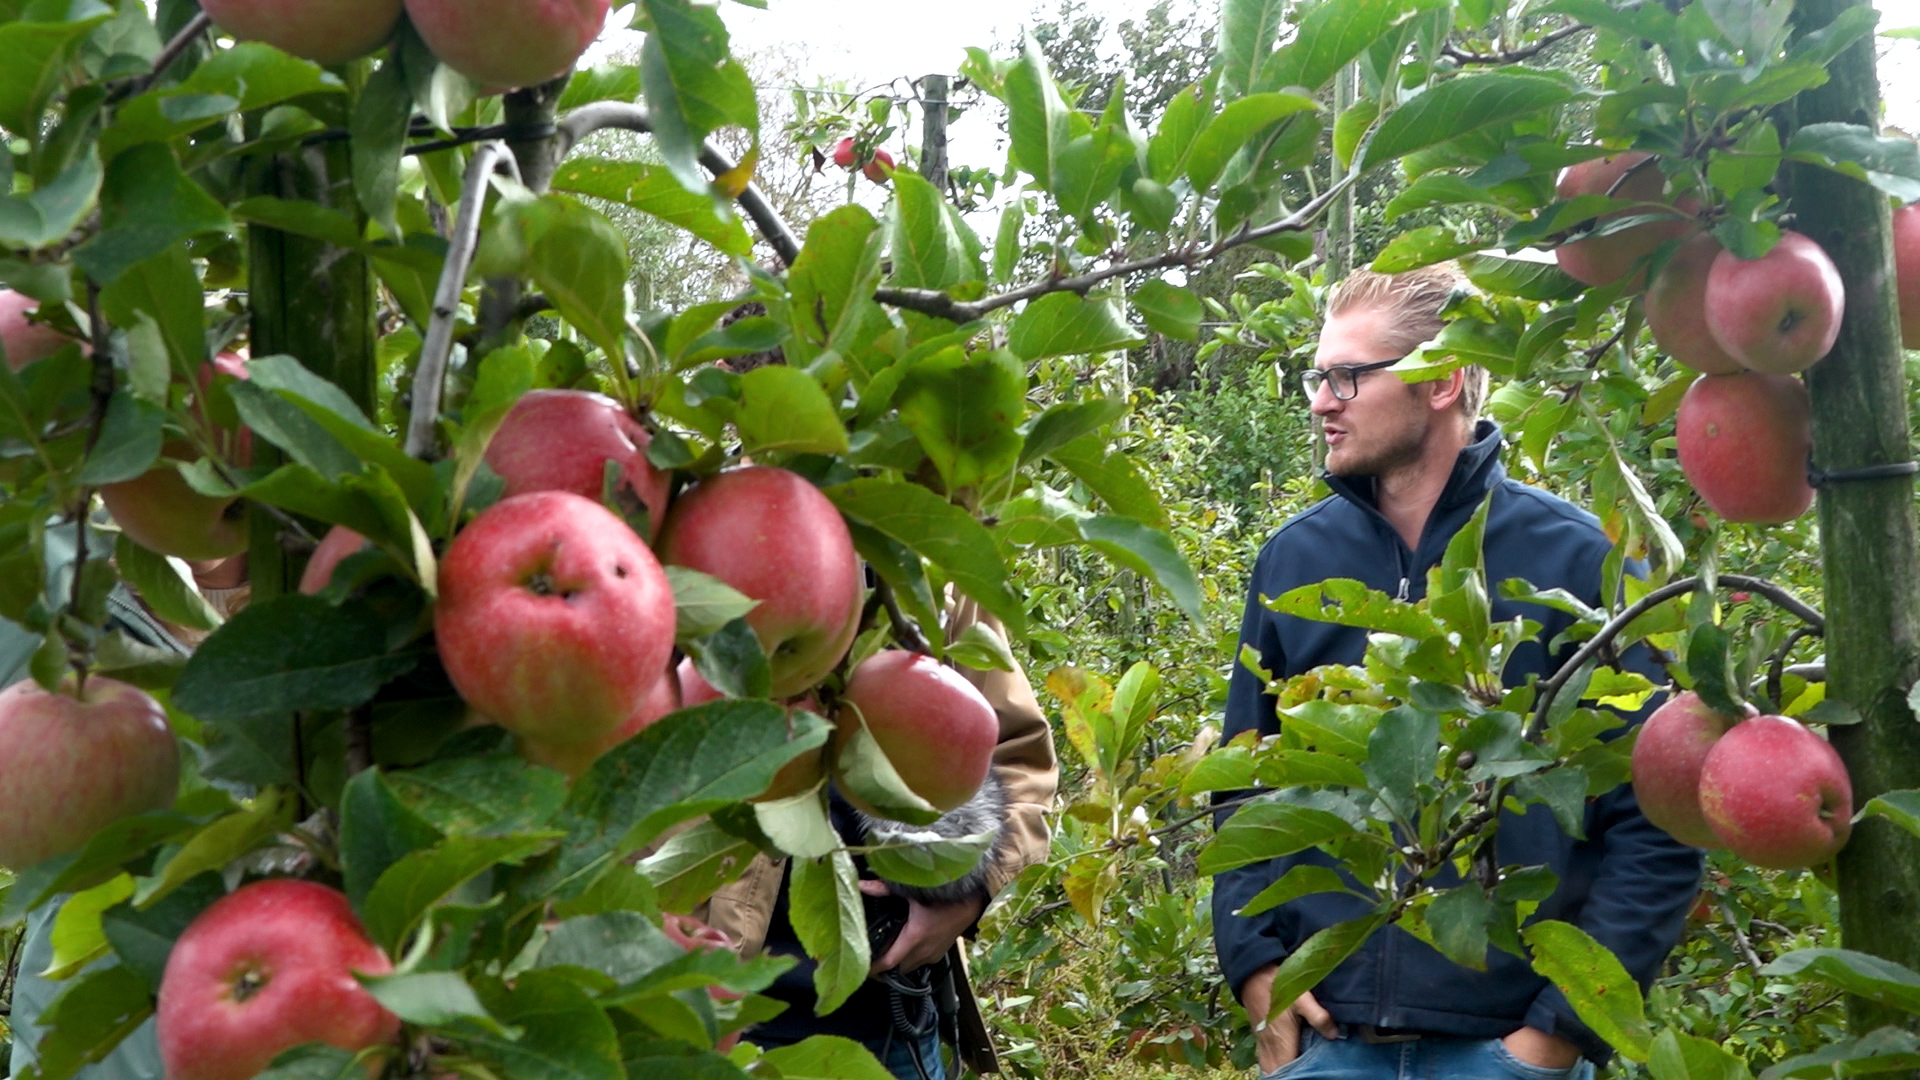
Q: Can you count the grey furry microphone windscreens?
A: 1